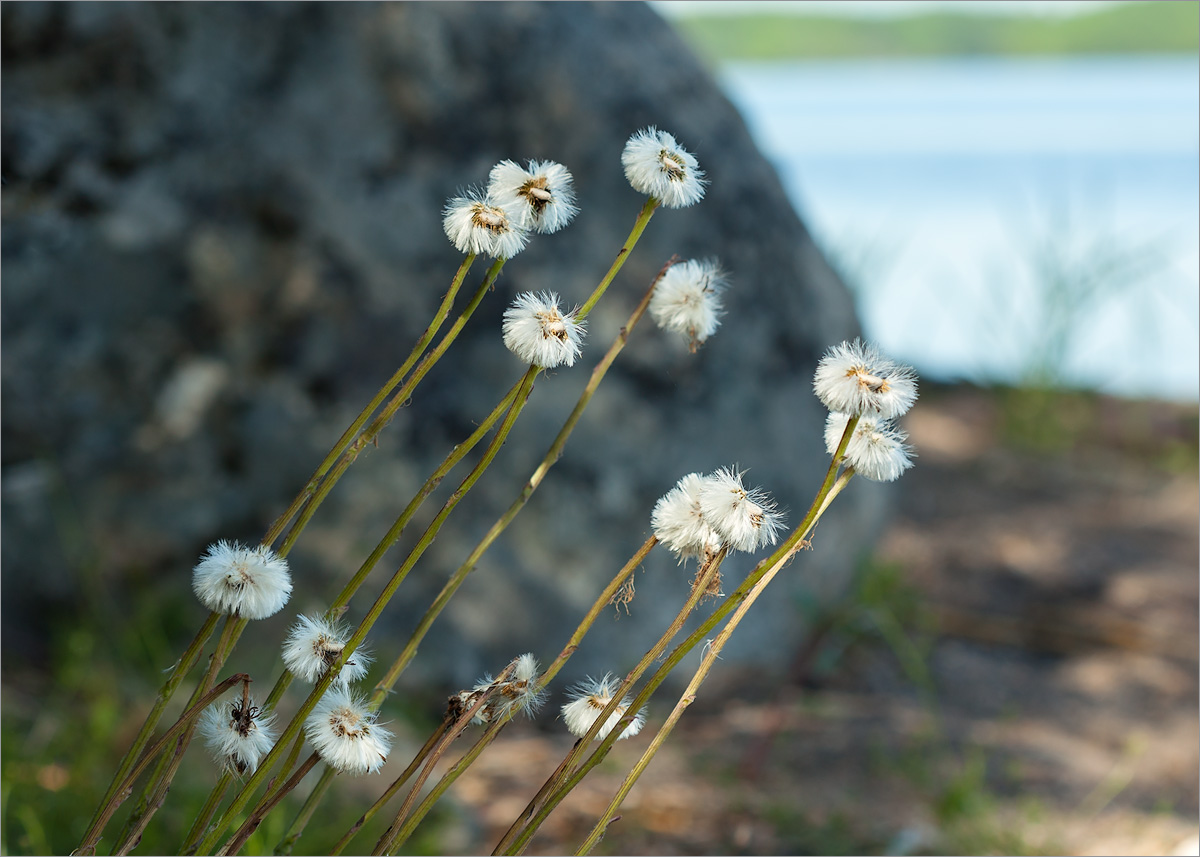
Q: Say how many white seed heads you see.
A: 15